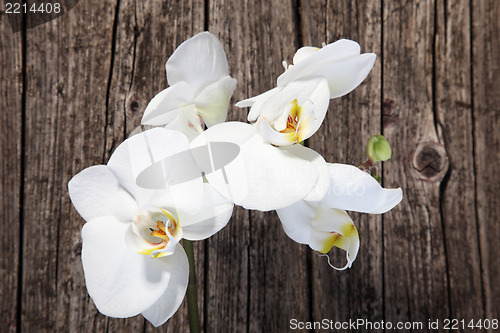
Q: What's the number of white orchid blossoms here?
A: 5